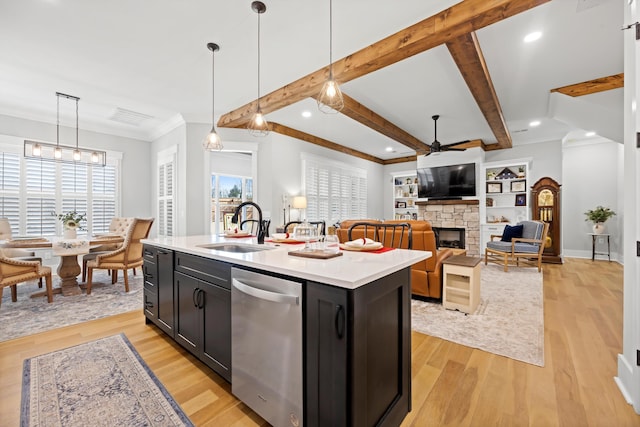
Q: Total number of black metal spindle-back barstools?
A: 3